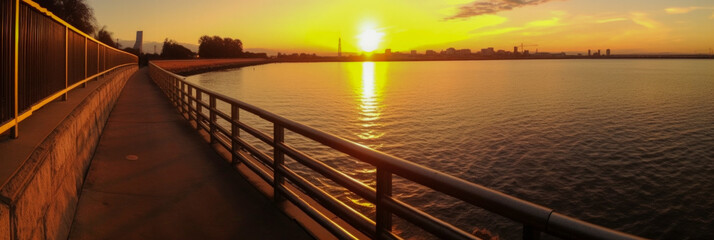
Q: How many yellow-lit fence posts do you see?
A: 5